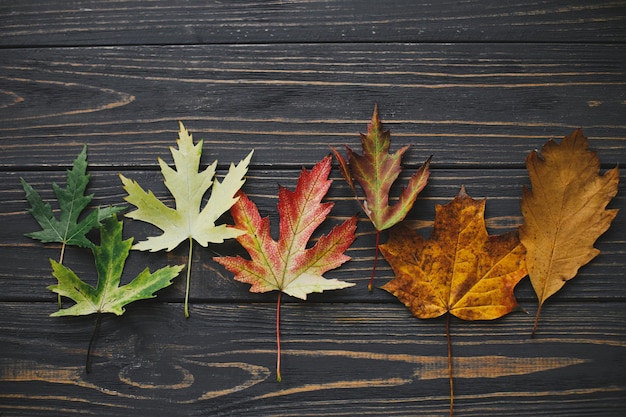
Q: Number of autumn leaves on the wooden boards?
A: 7